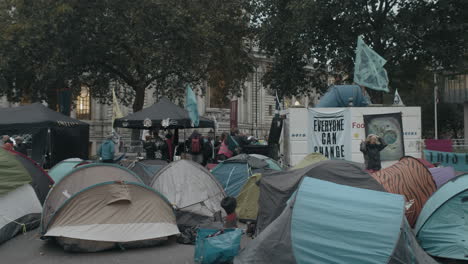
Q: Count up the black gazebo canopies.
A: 2